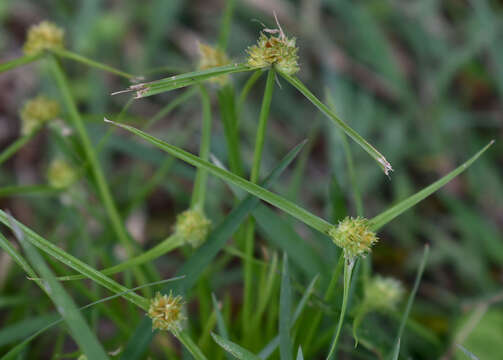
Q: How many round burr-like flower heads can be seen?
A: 9